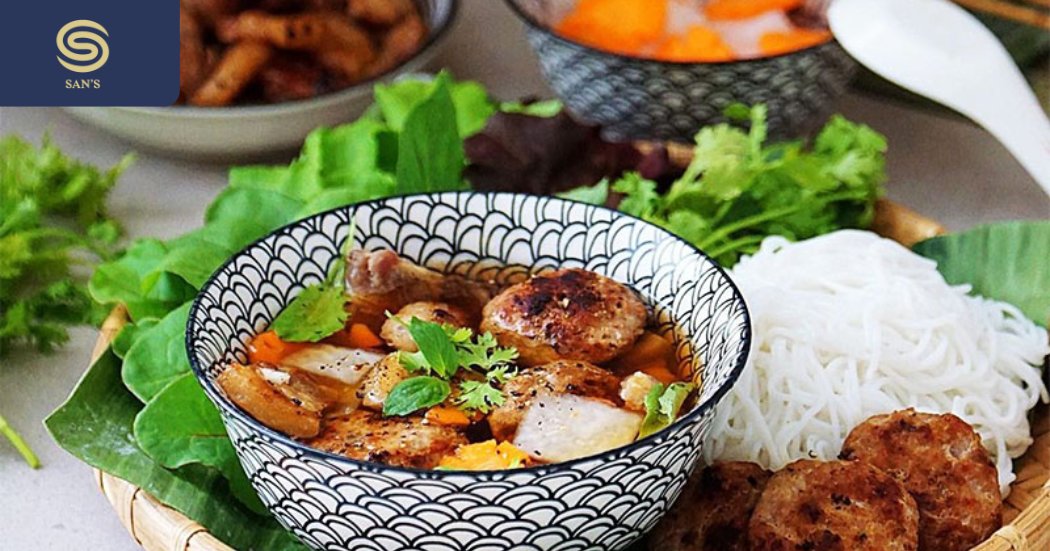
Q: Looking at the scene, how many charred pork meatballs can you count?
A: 7